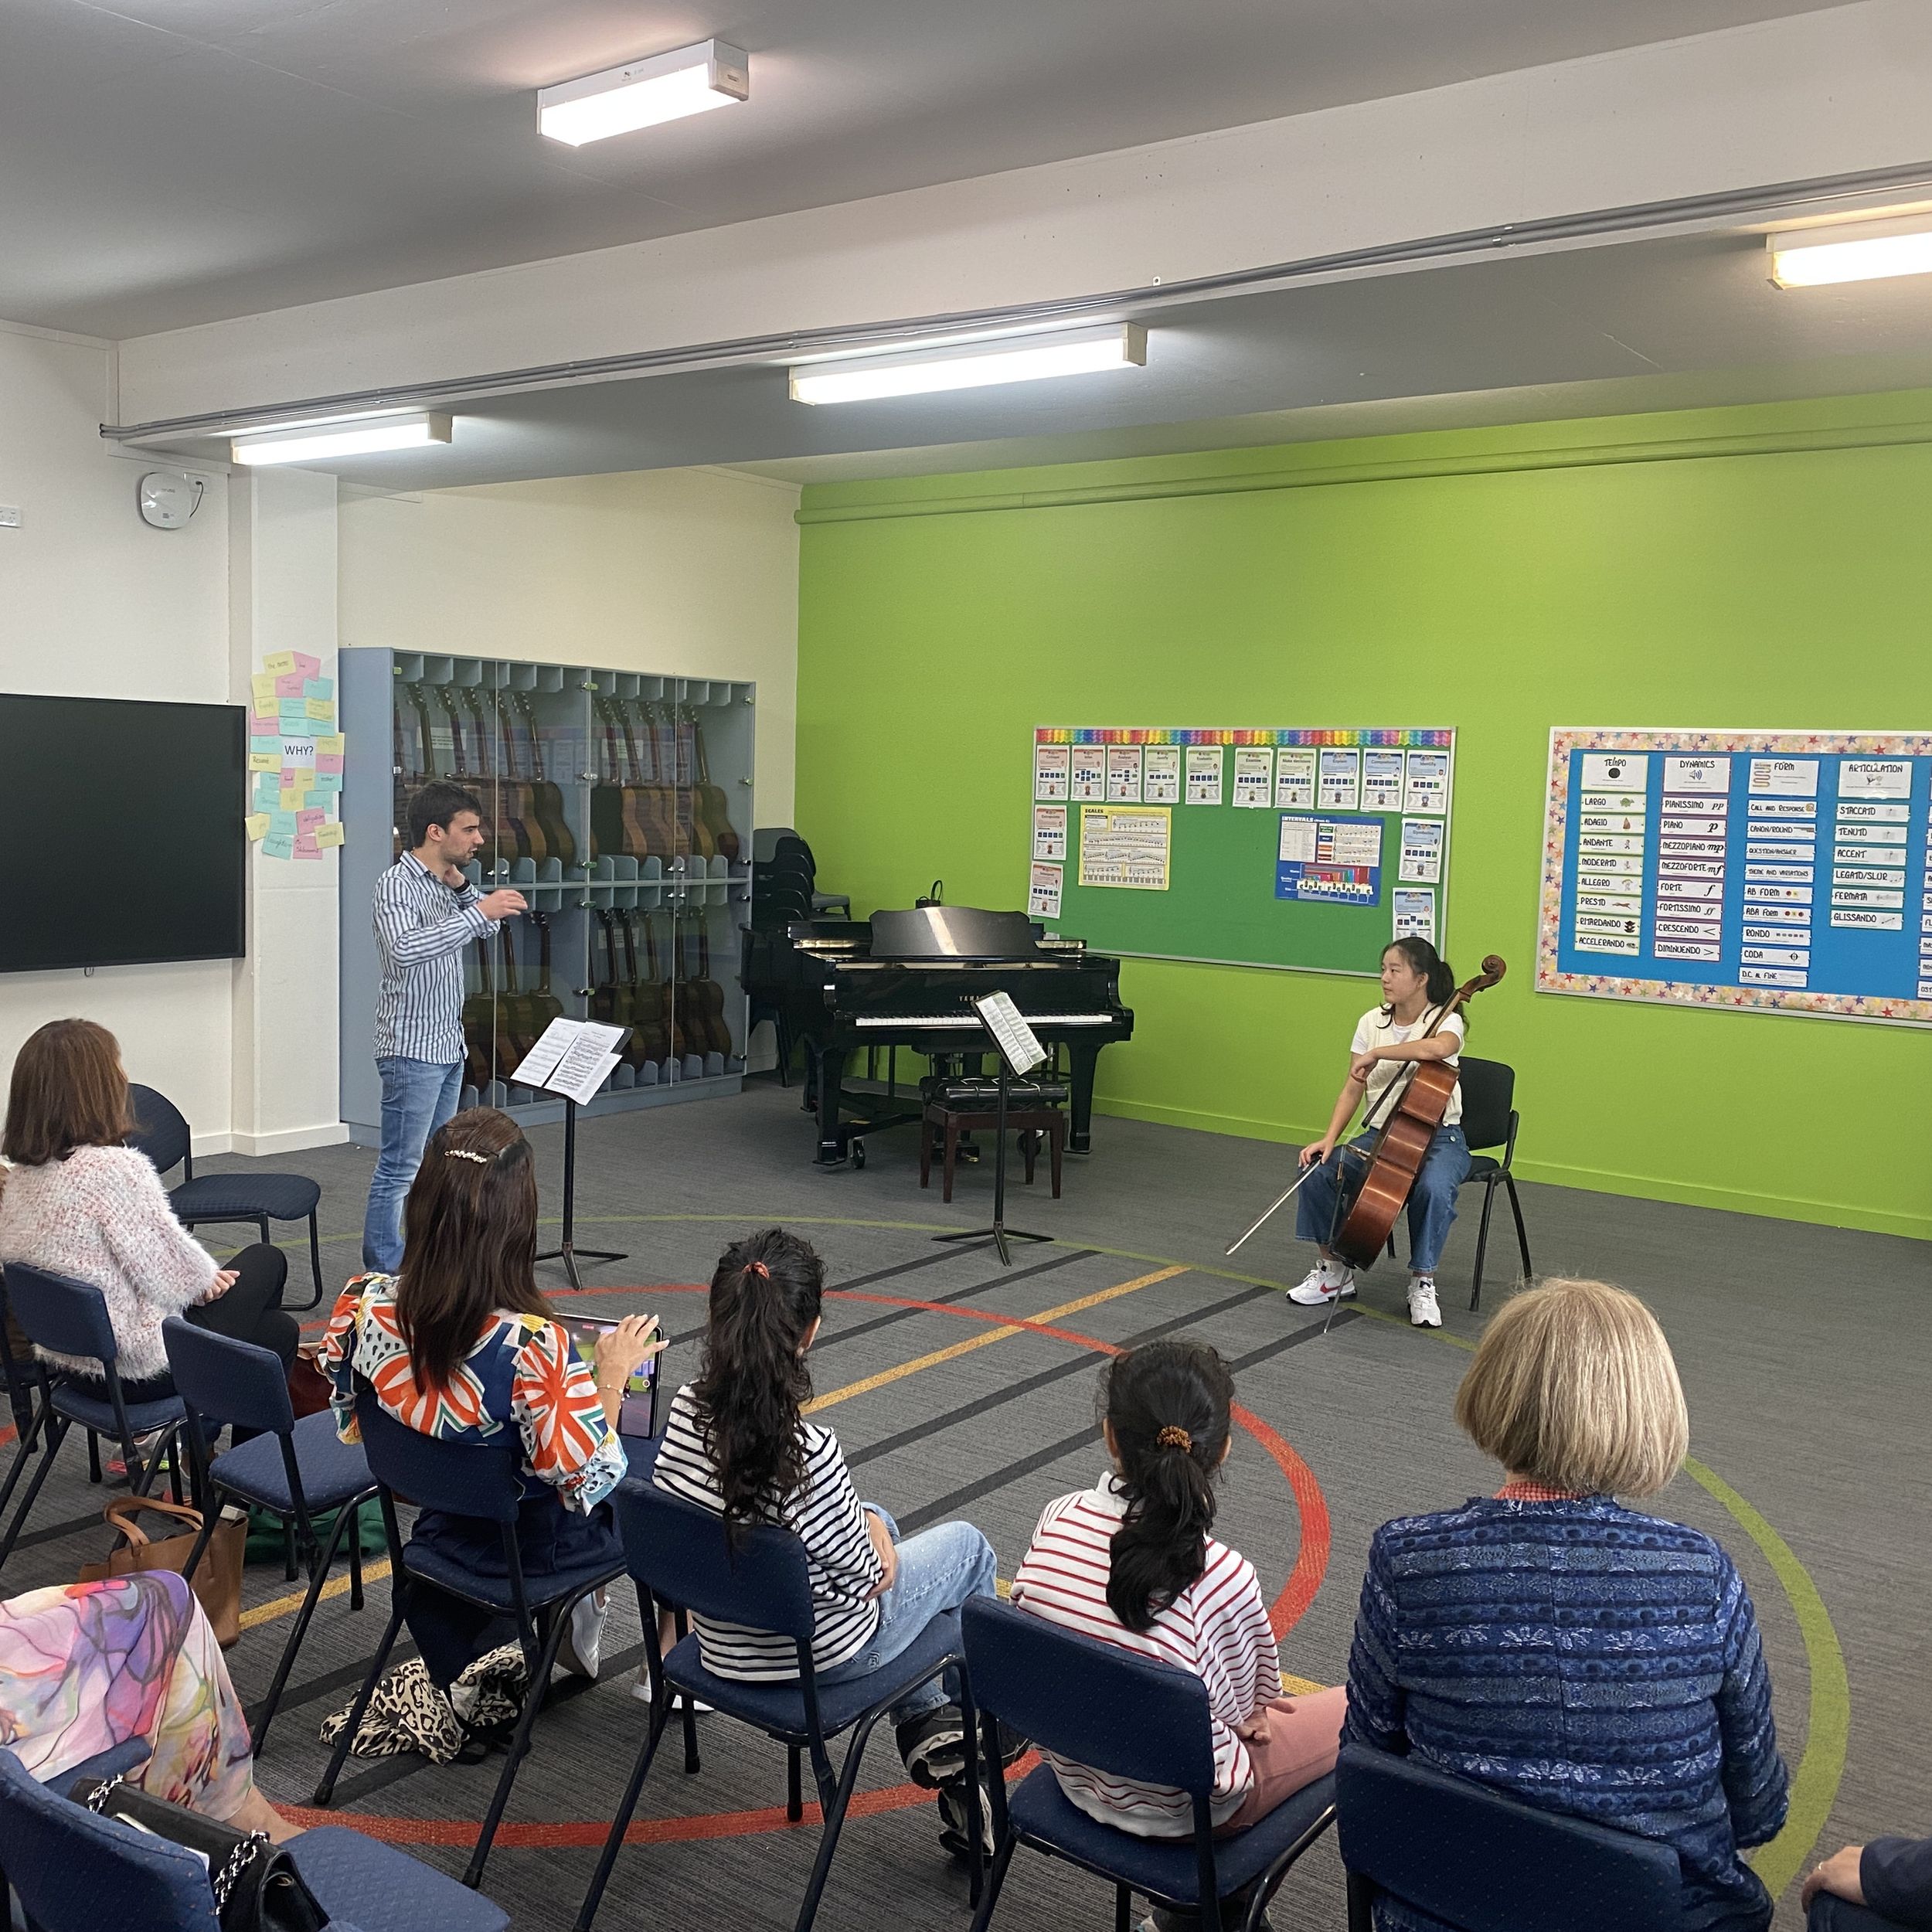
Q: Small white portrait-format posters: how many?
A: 14